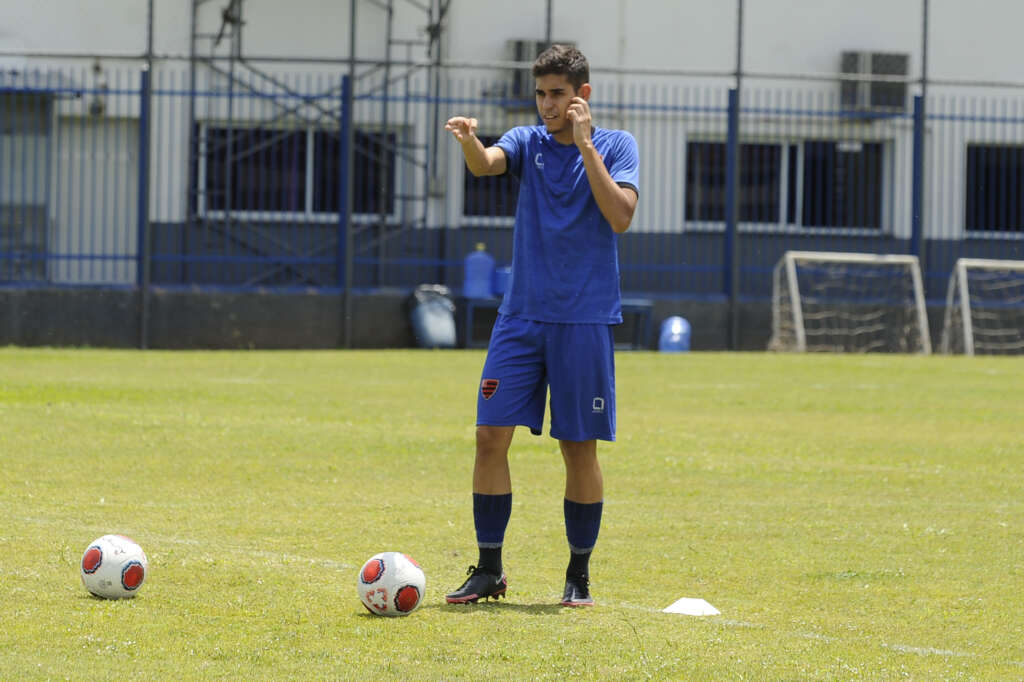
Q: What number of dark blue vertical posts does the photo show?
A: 4